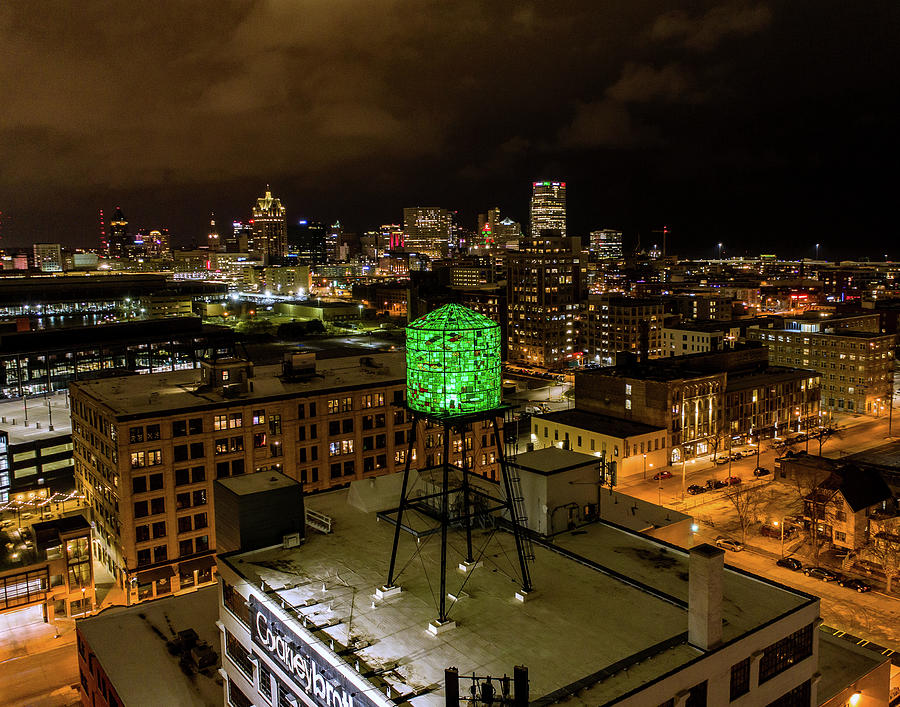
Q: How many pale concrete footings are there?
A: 4